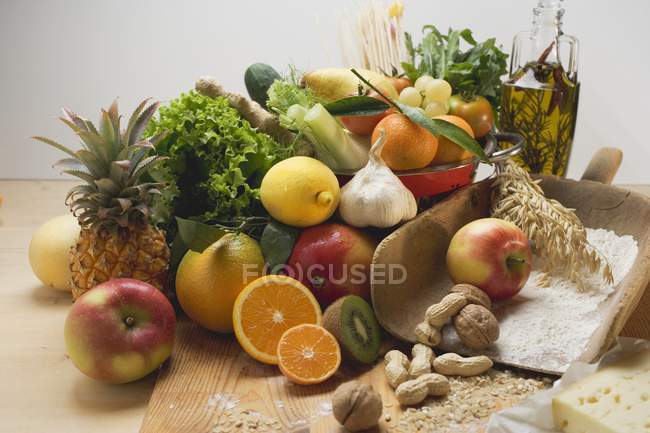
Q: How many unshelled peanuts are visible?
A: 6